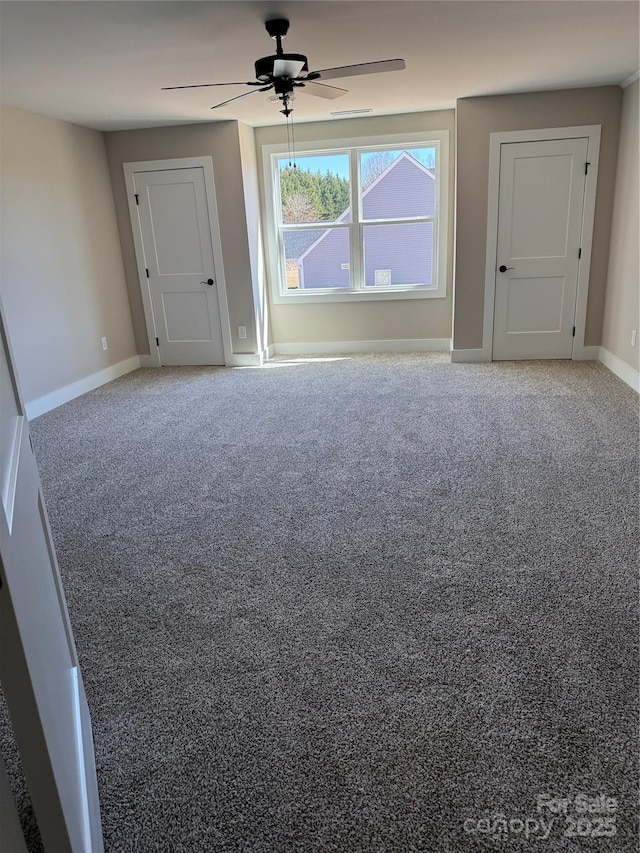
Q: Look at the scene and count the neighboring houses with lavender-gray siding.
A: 1